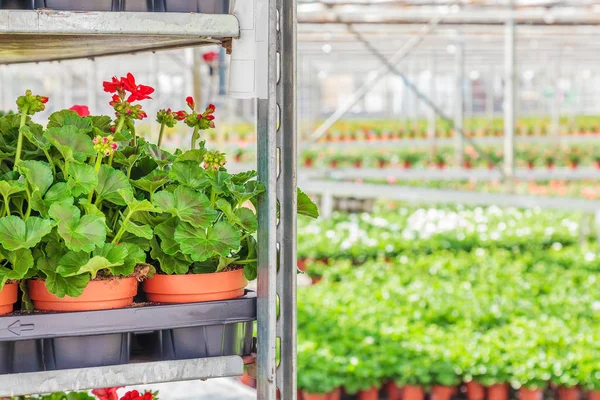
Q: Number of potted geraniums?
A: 3